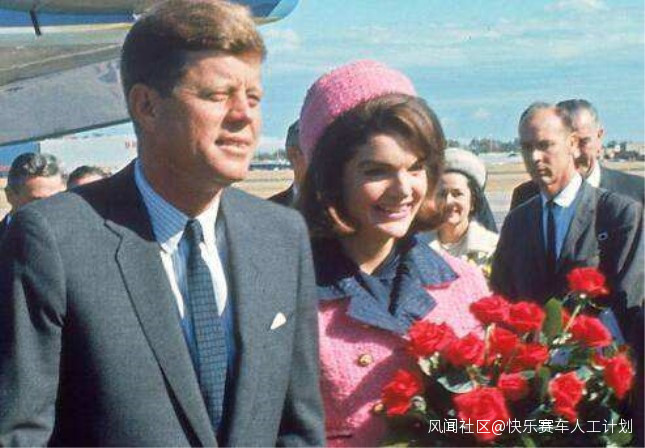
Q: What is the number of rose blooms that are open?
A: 13